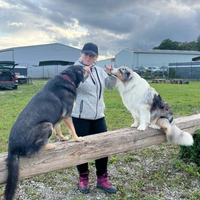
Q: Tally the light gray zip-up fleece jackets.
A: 1